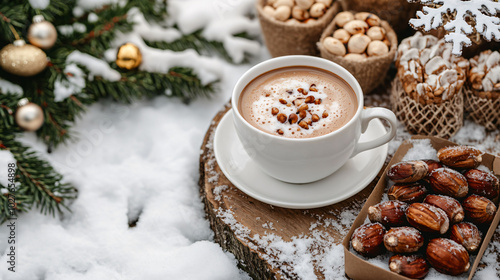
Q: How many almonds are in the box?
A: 15